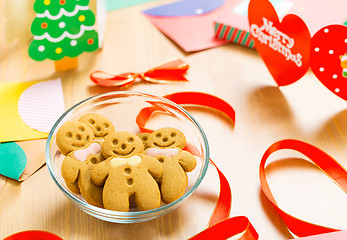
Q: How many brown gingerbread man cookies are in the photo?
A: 5